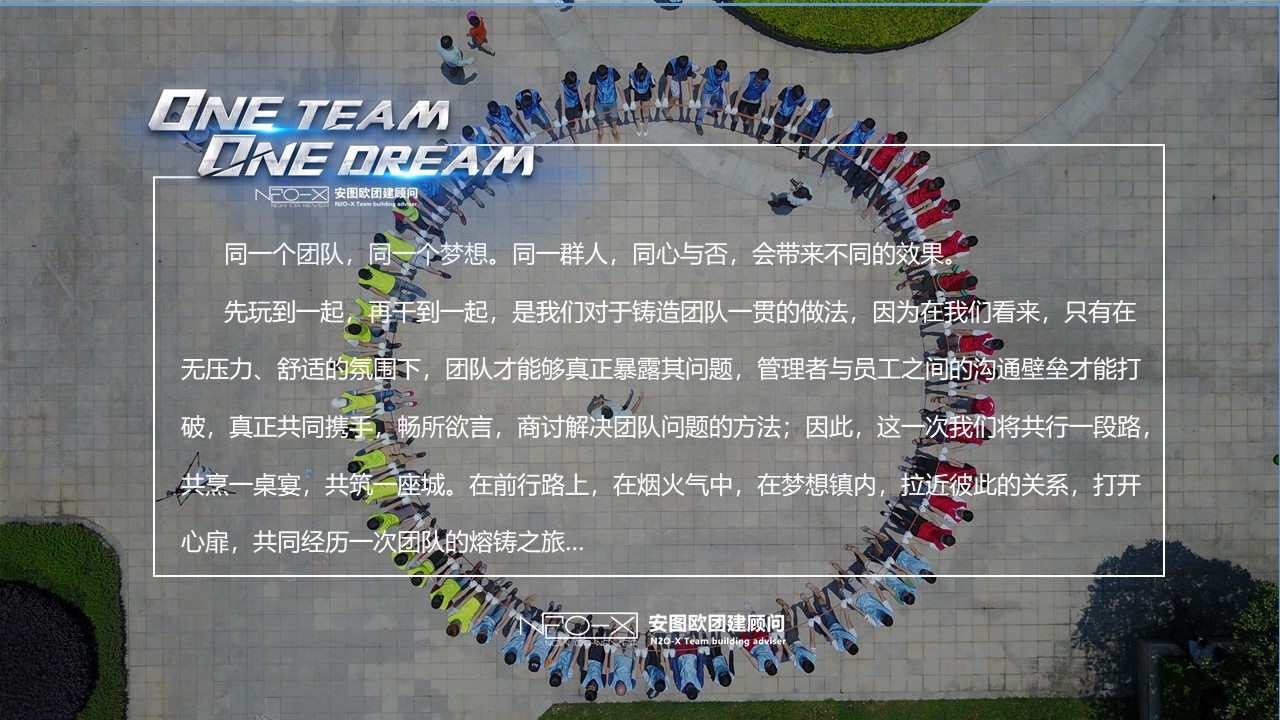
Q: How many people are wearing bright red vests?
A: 14